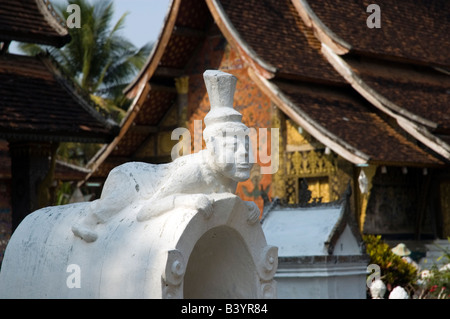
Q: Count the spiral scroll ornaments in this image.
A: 2